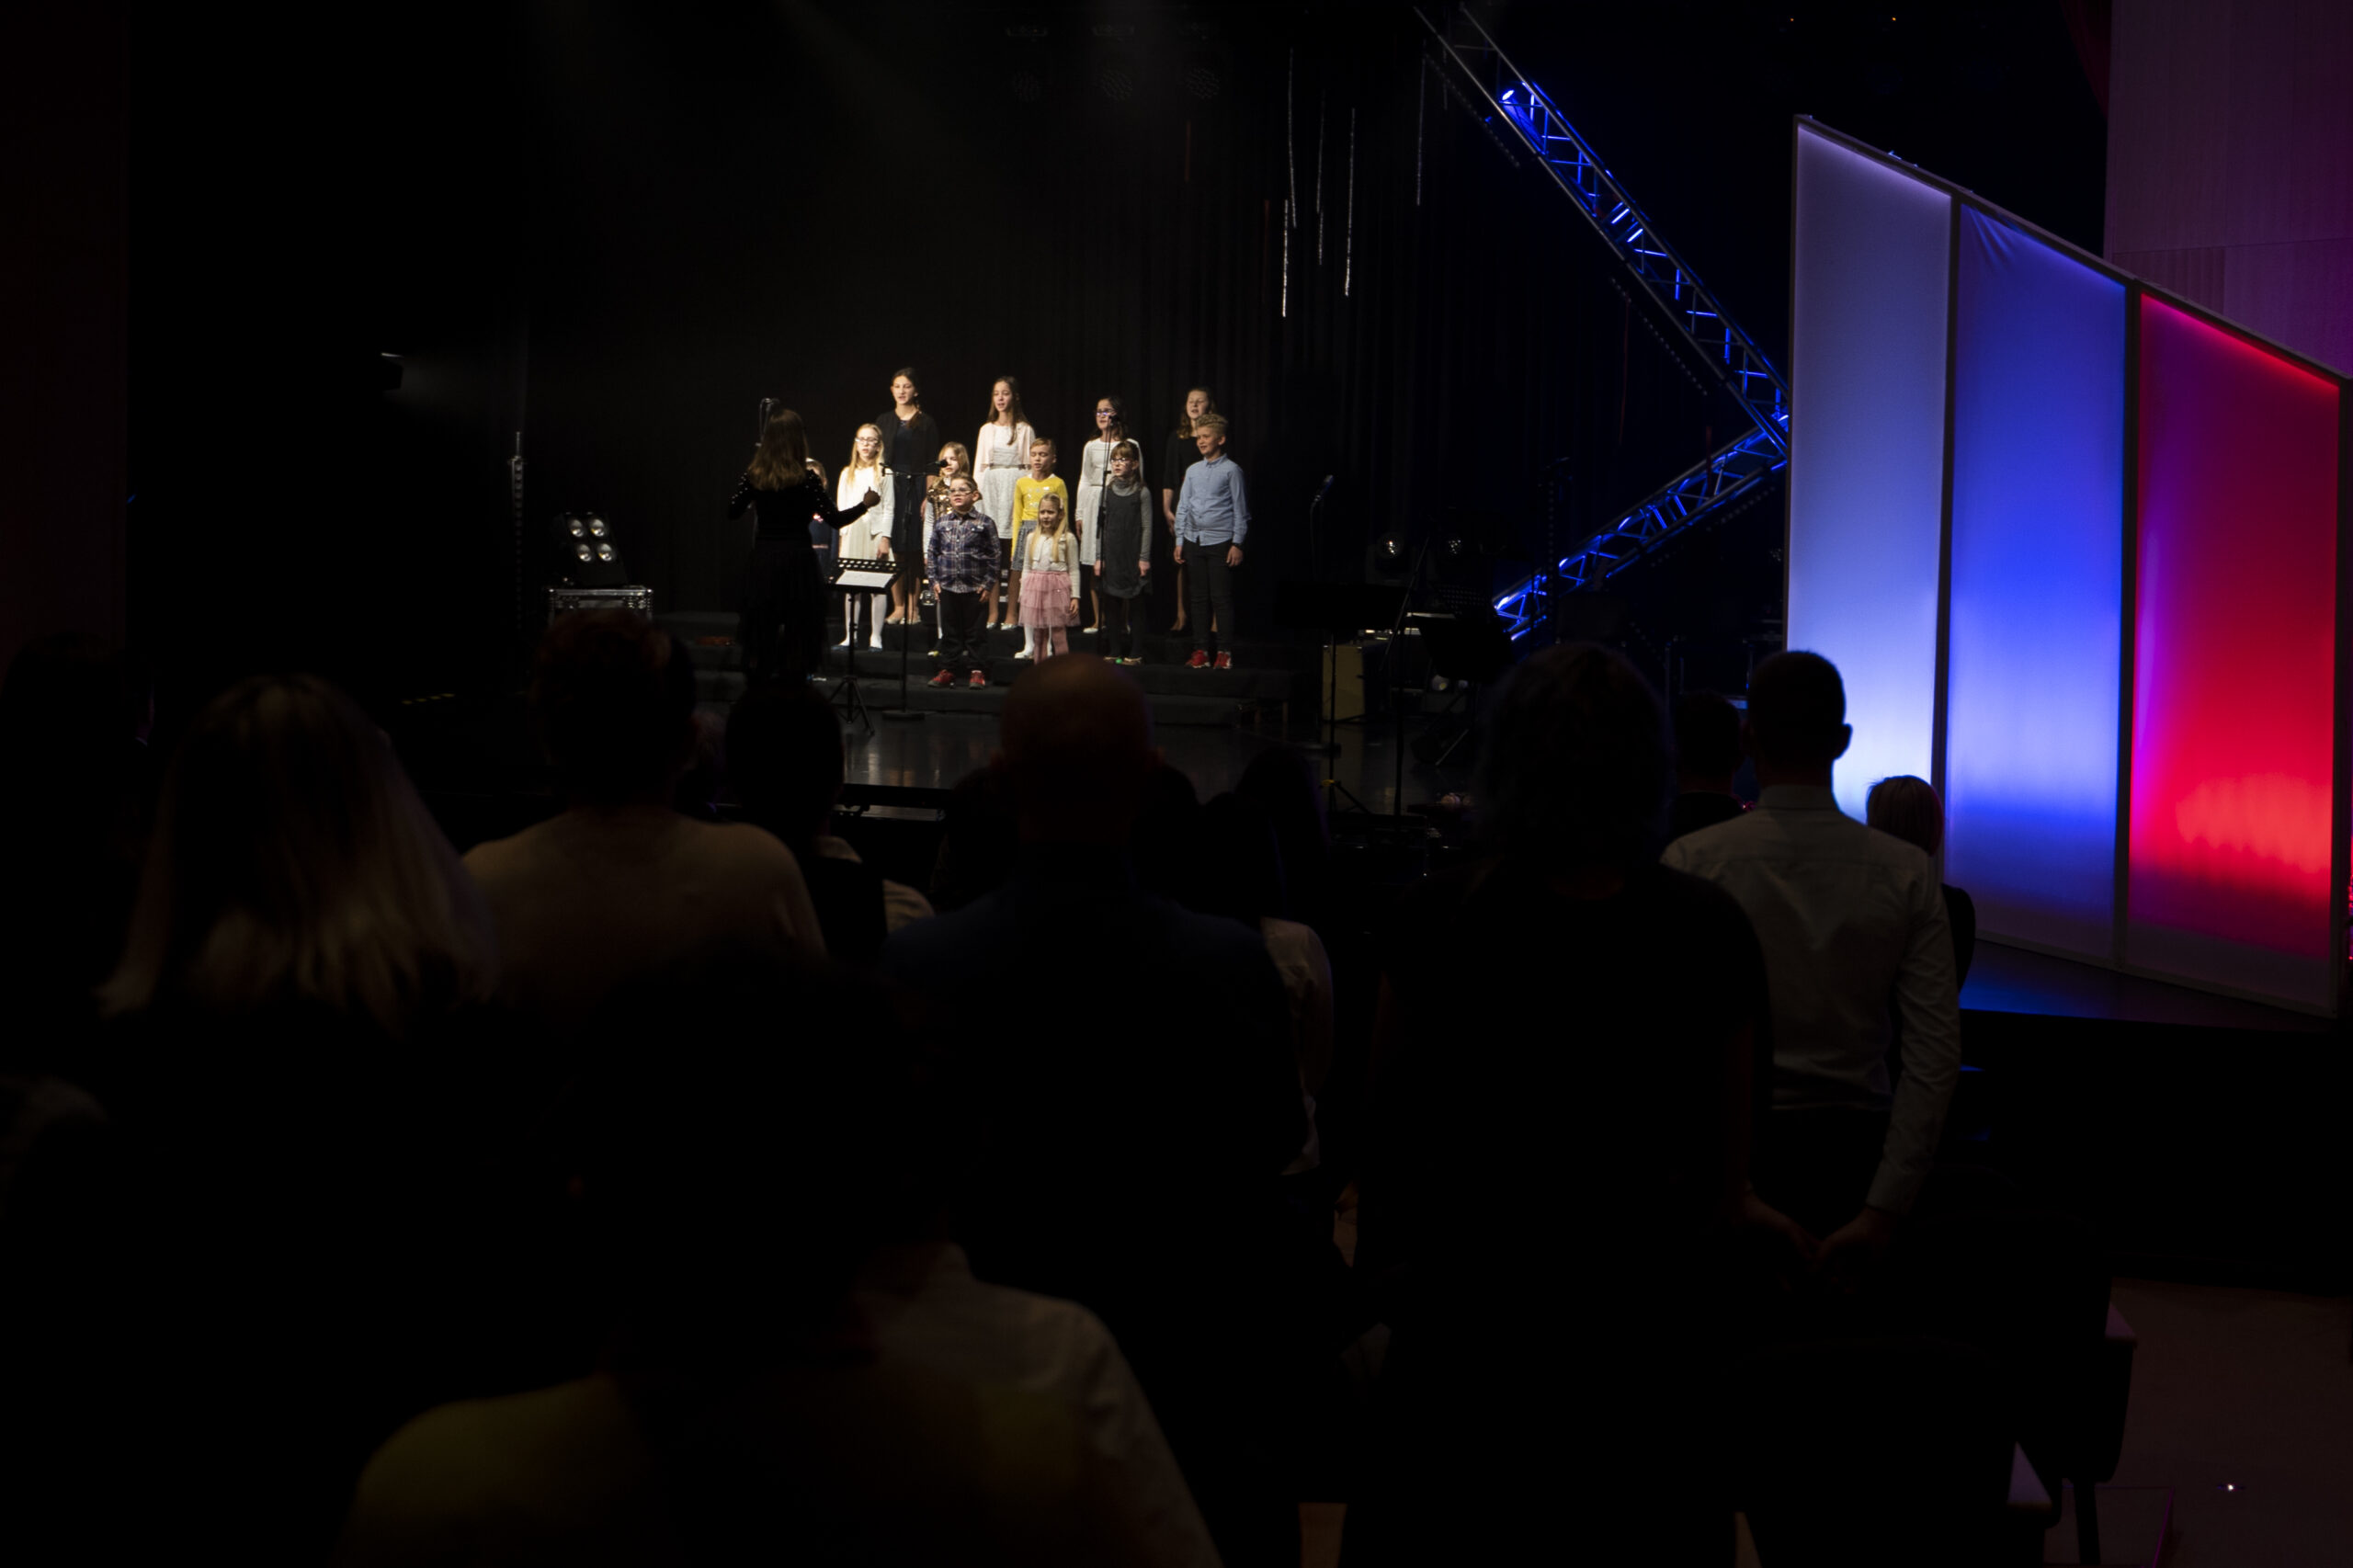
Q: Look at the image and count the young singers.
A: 12